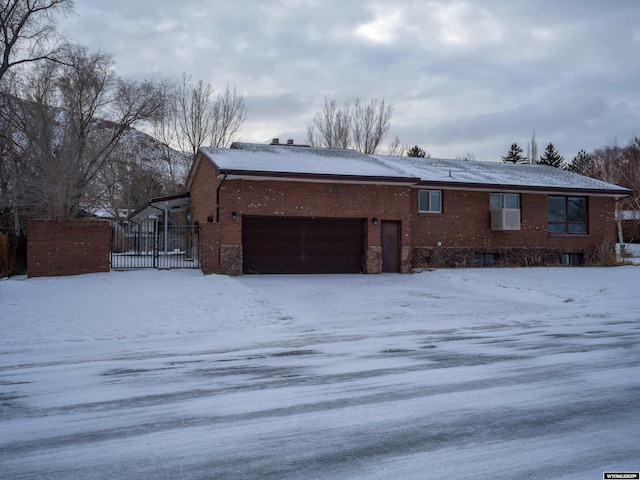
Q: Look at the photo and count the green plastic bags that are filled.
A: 0